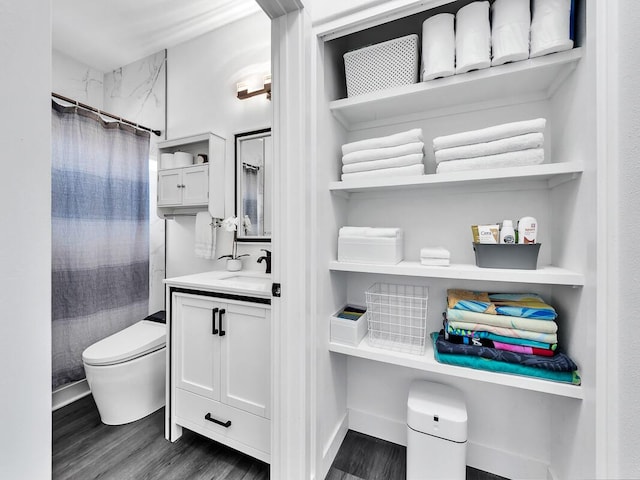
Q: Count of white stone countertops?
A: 1